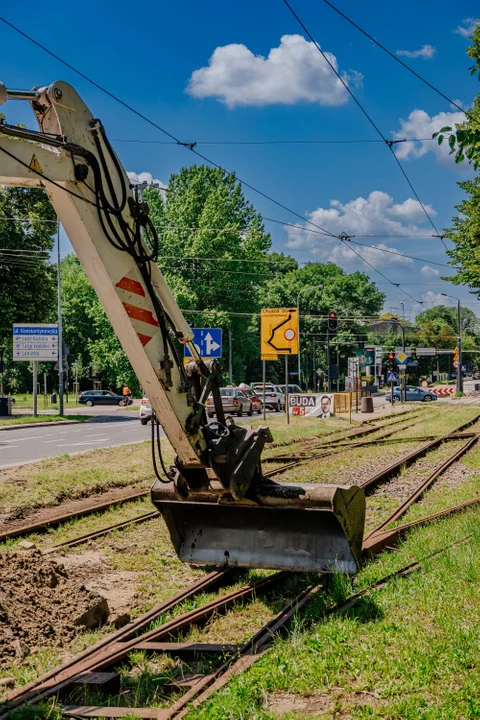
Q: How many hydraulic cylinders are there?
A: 2